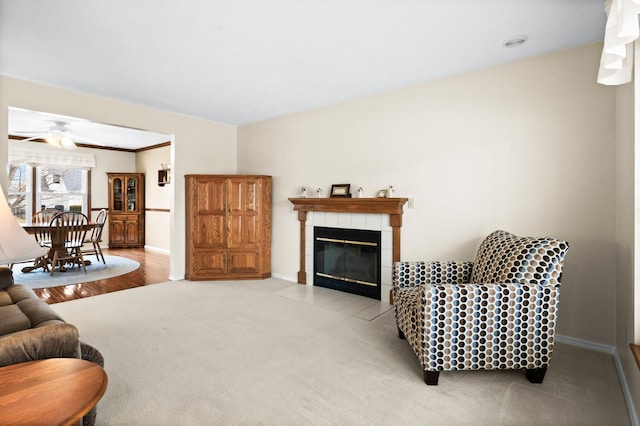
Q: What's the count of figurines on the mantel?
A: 4